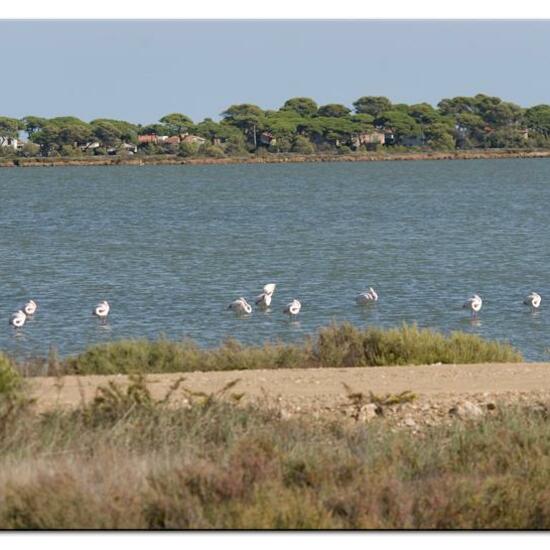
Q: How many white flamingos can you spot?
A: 9